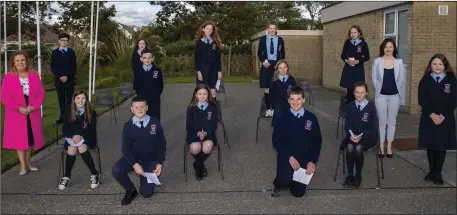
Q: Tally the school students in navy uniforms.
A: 13